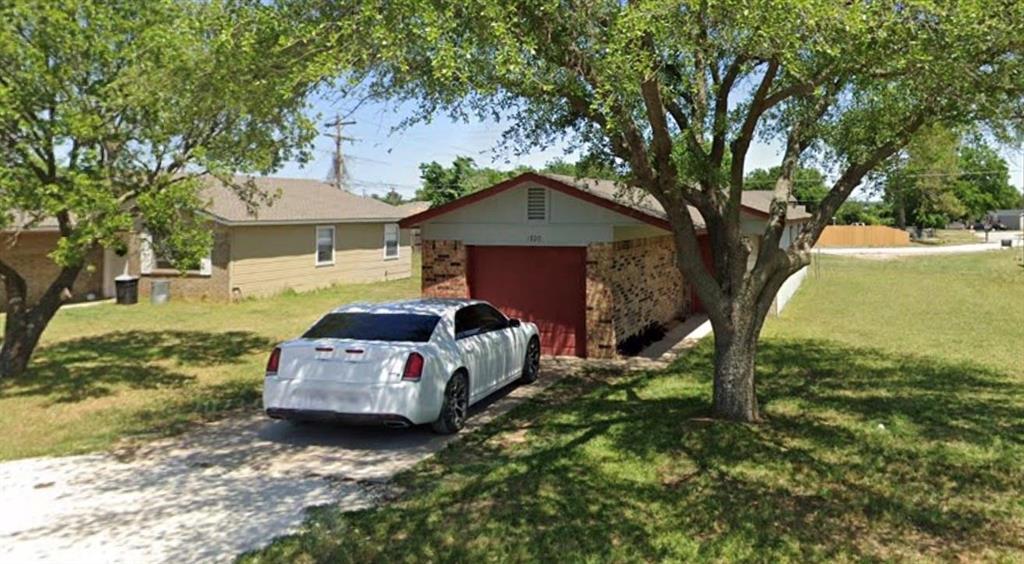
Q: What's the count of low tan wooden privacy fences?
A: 1